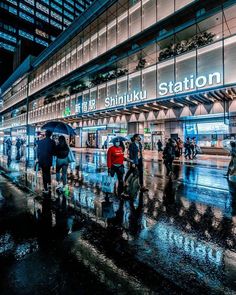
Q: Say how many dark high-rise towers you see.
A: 1